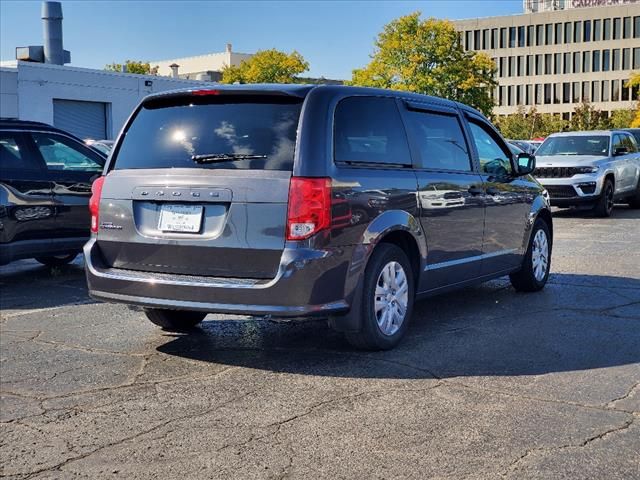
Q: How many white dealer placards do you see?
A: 1